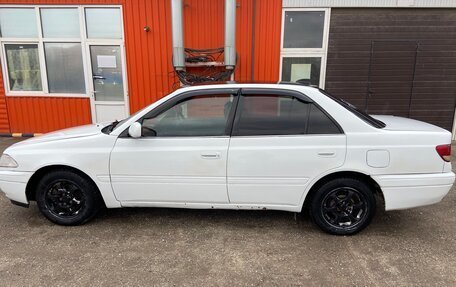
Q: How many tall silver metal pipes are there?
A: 2